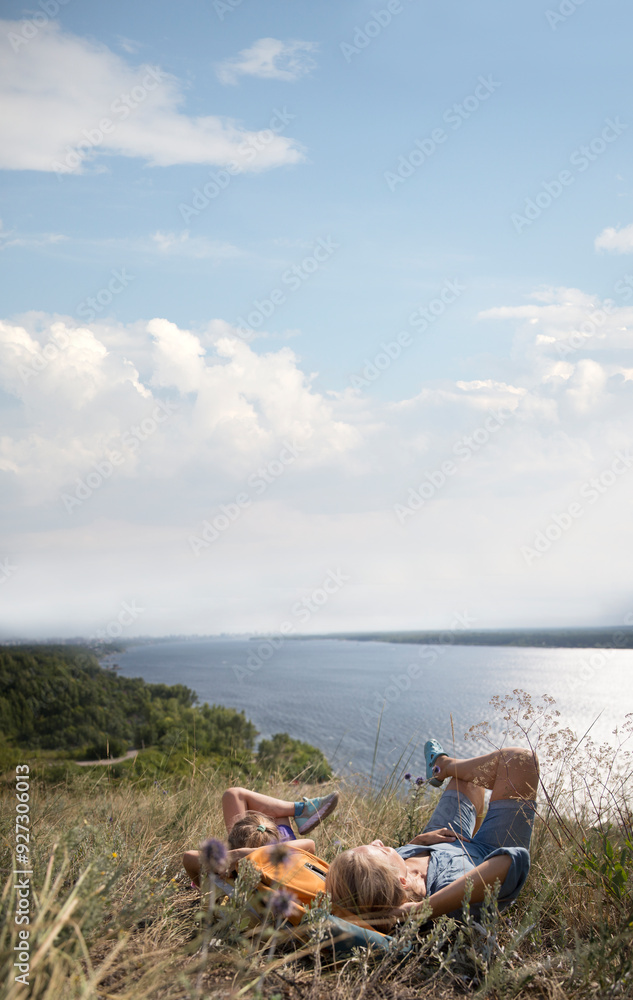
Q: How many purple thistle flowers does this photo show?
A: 6